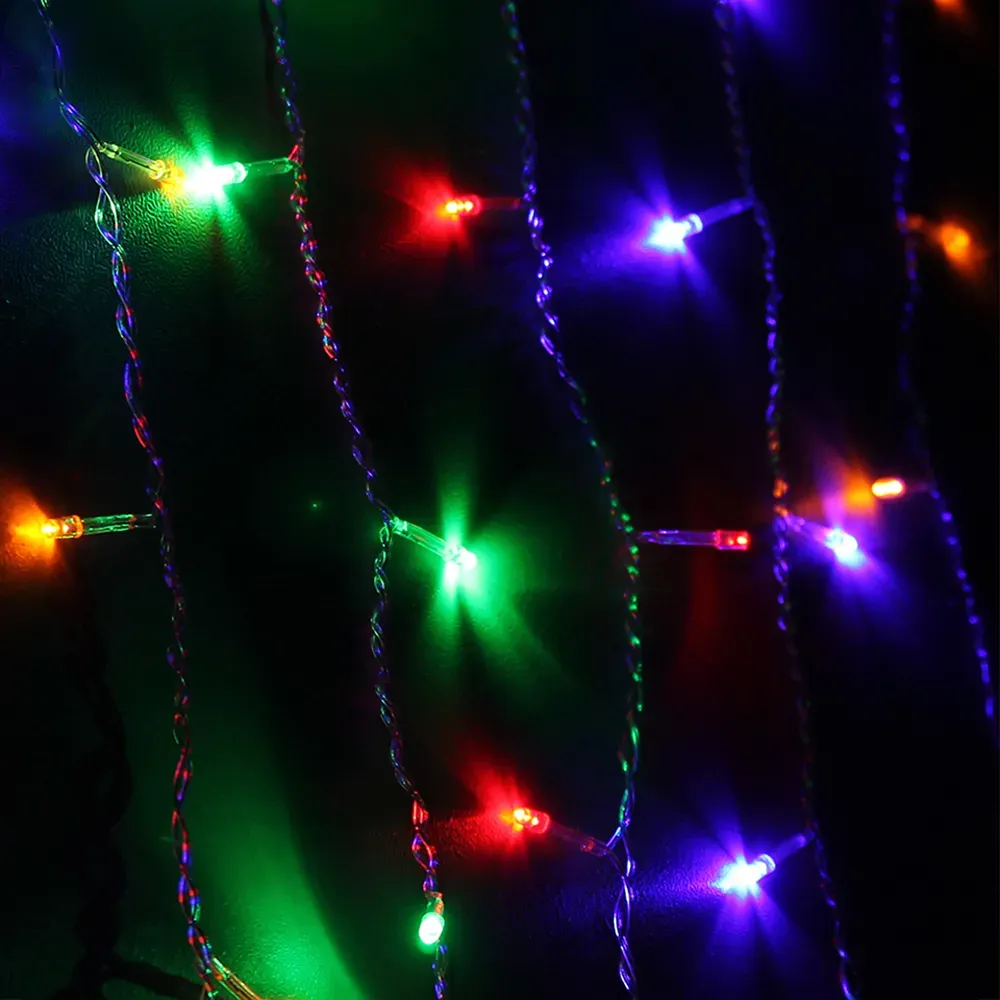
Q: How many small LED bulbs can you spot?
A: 13